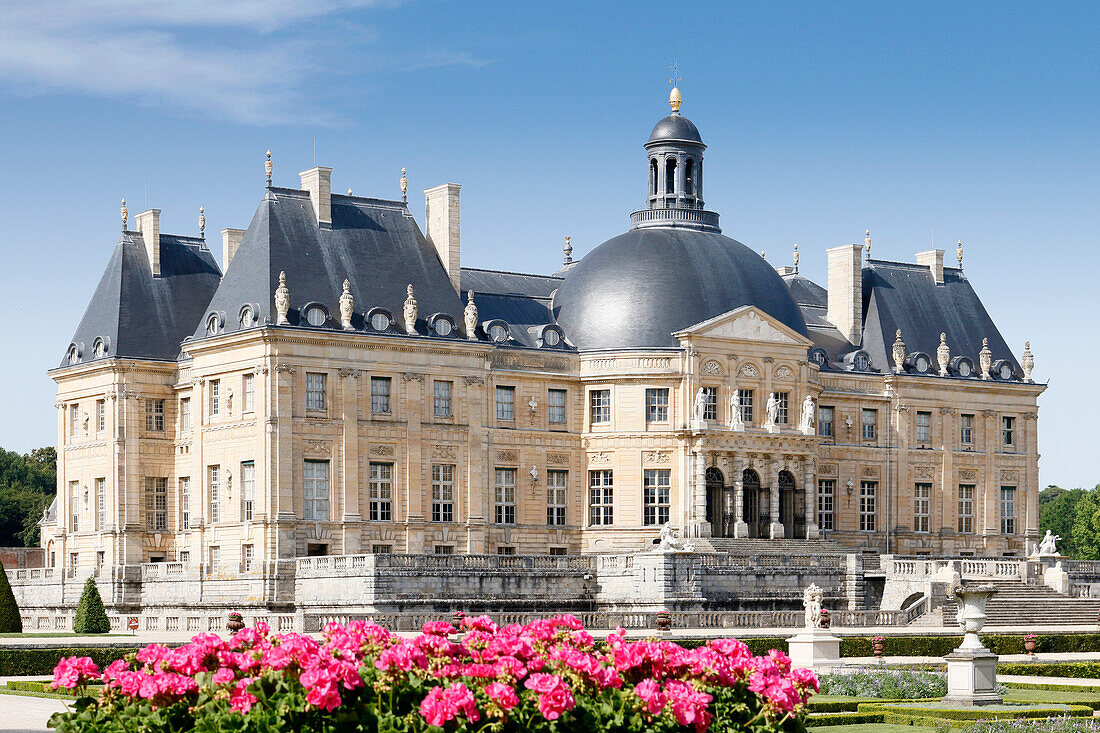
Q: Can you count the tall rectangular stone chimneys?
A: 6